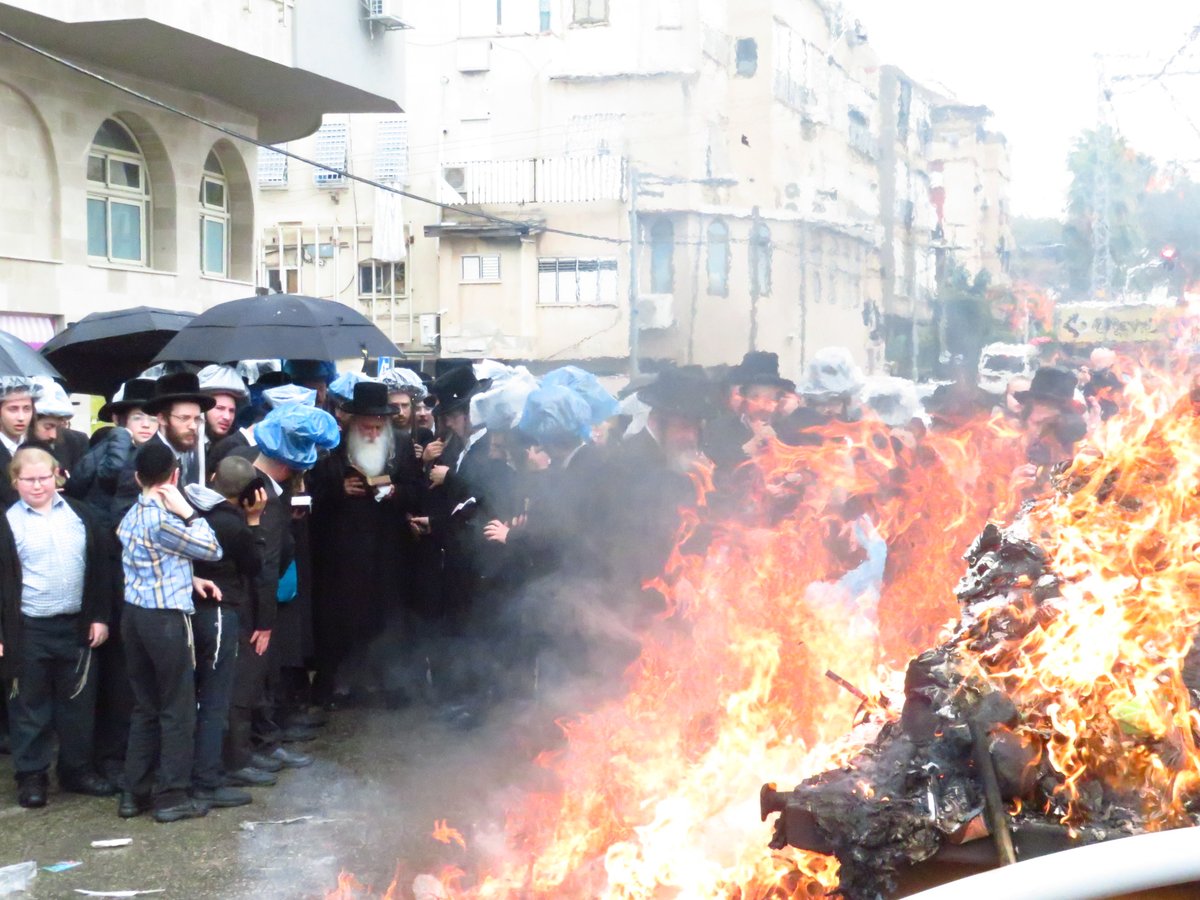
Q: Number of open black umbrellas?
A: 3